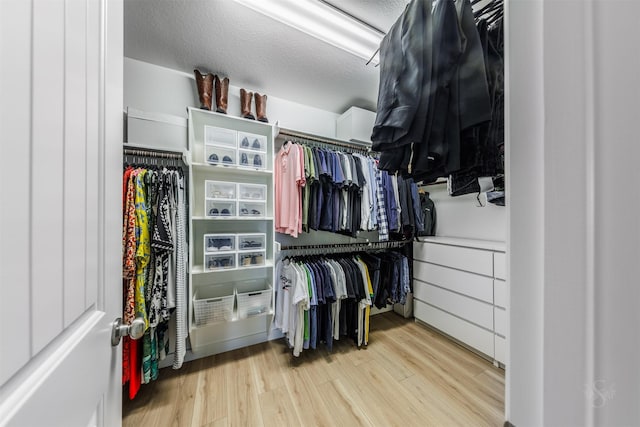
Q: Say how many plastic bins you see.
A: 14